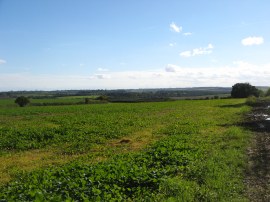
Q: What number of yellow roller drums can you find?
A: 0